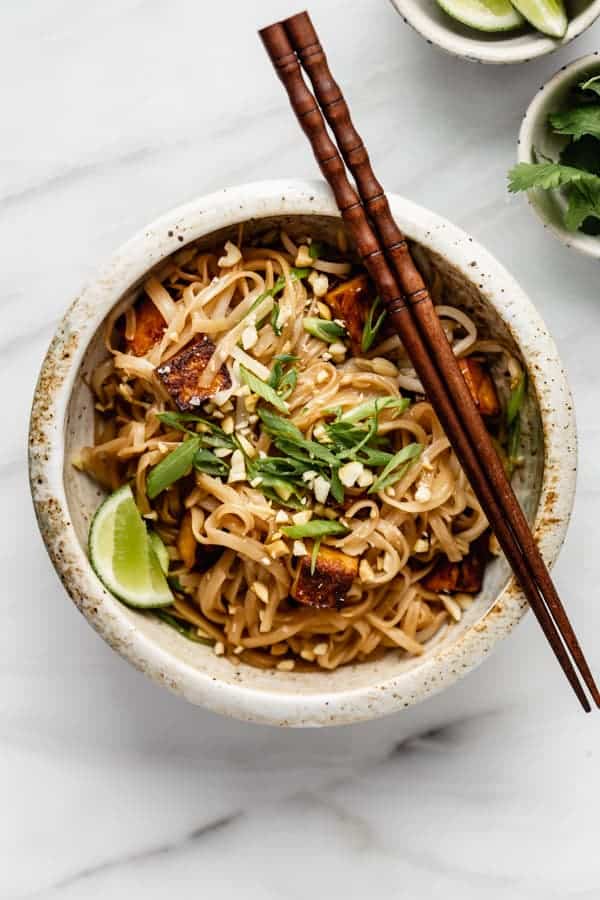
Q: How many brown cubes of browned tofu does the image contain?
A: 7